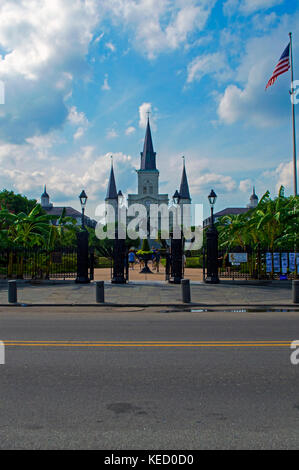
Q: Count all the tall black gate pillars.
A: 4